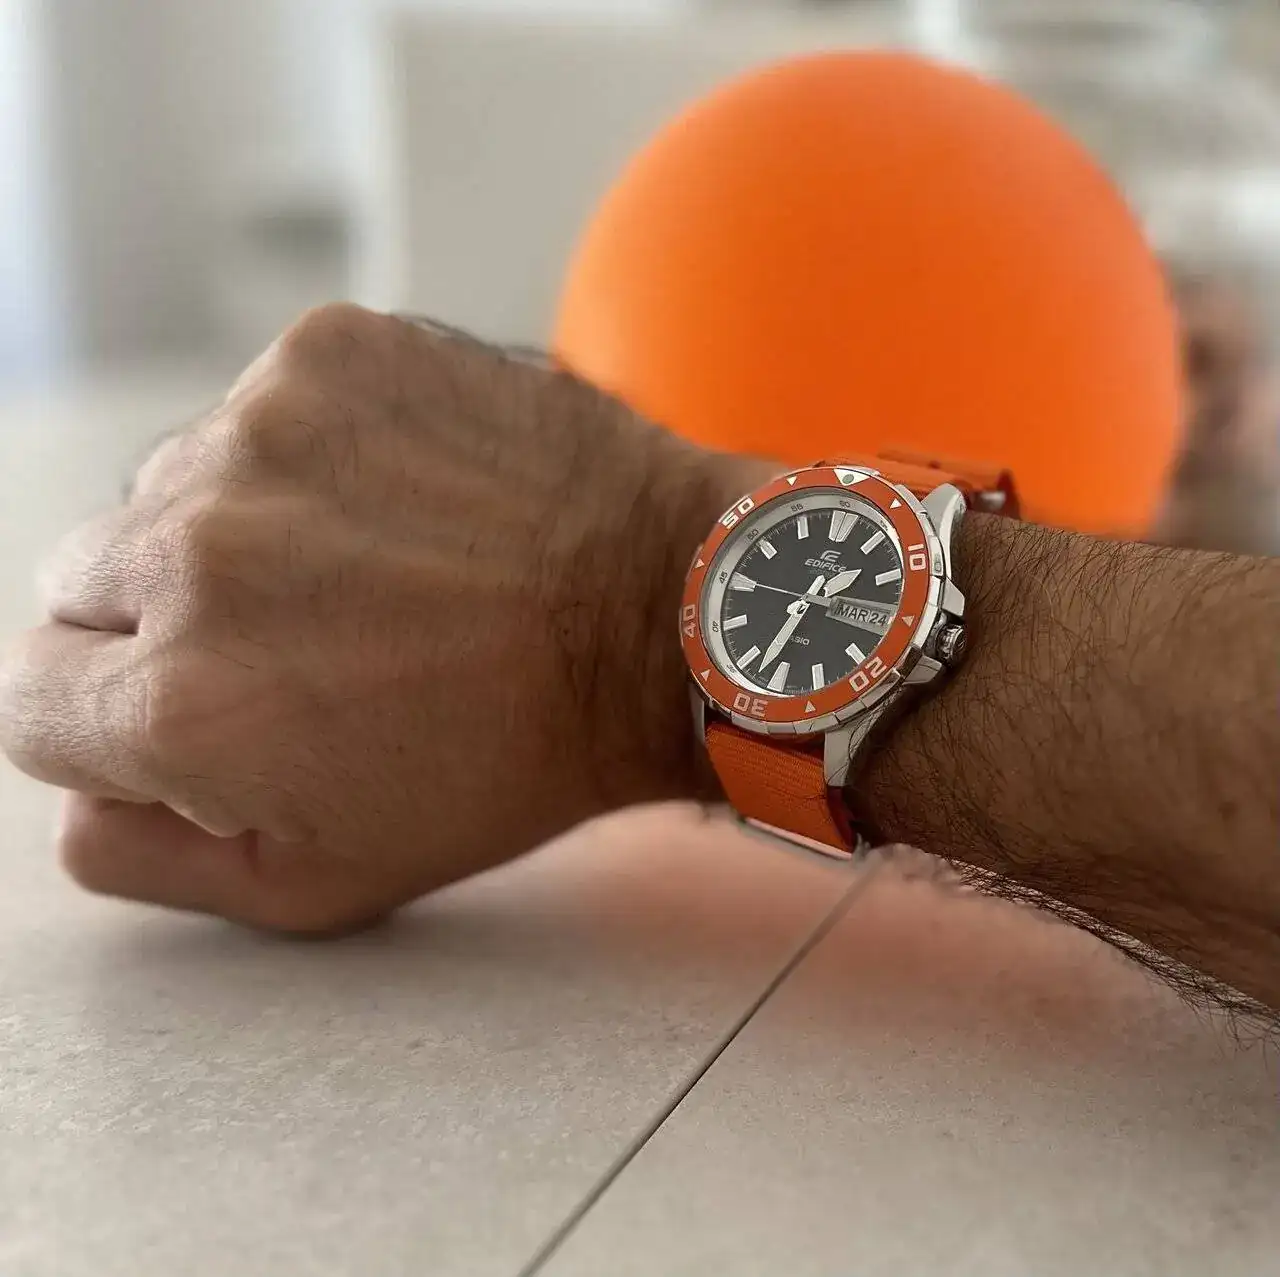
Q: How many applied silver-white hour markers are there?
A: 11